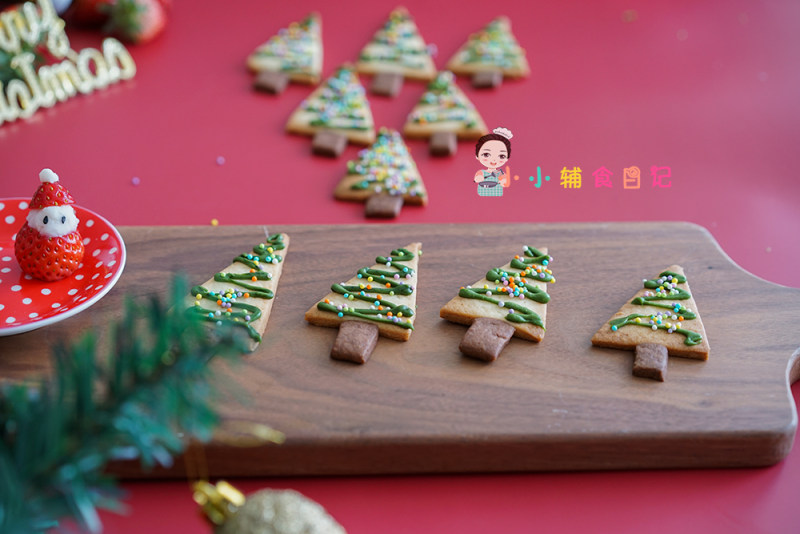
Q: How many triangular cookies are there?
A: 10